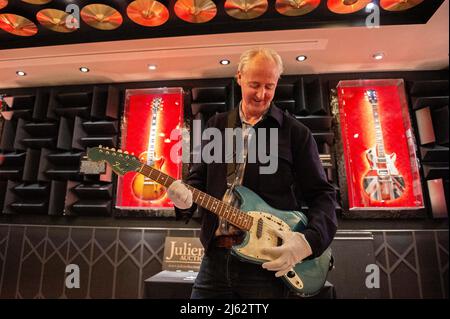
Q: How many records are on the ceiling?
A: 11